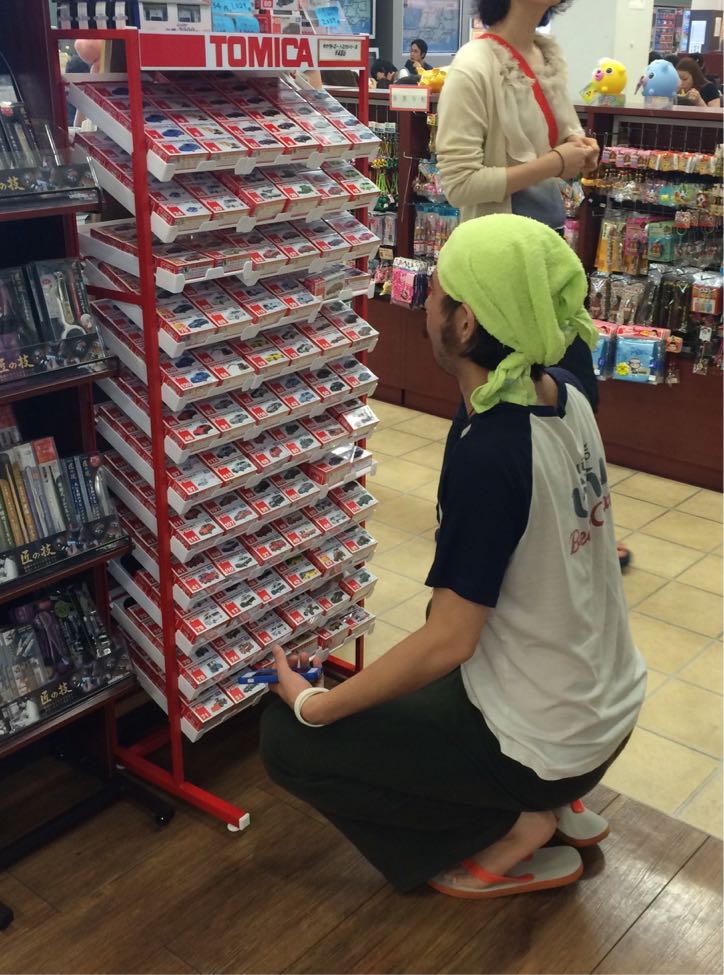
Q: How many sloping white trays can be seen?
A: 12